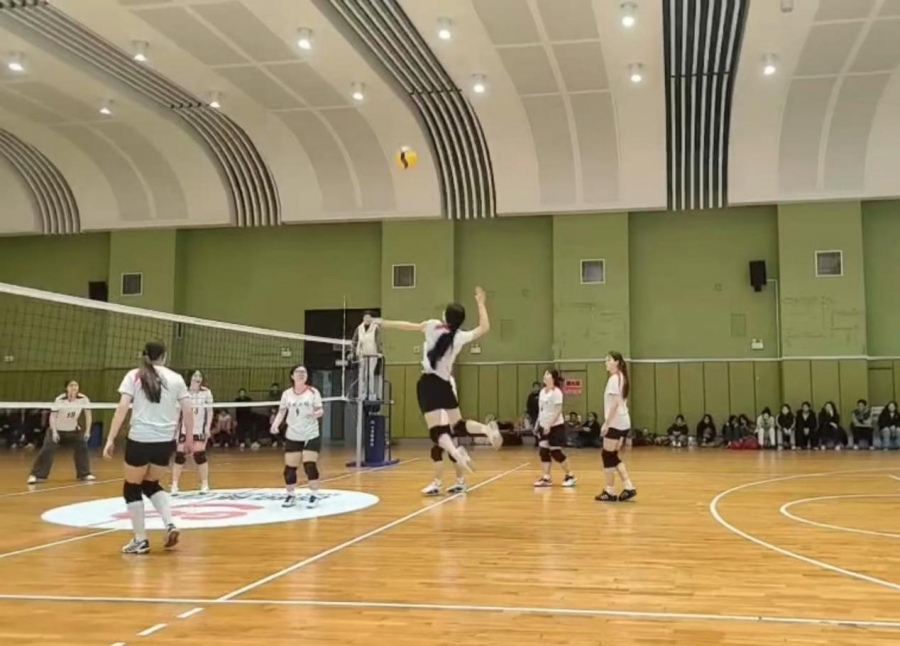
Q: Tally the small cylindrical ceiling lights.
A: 11